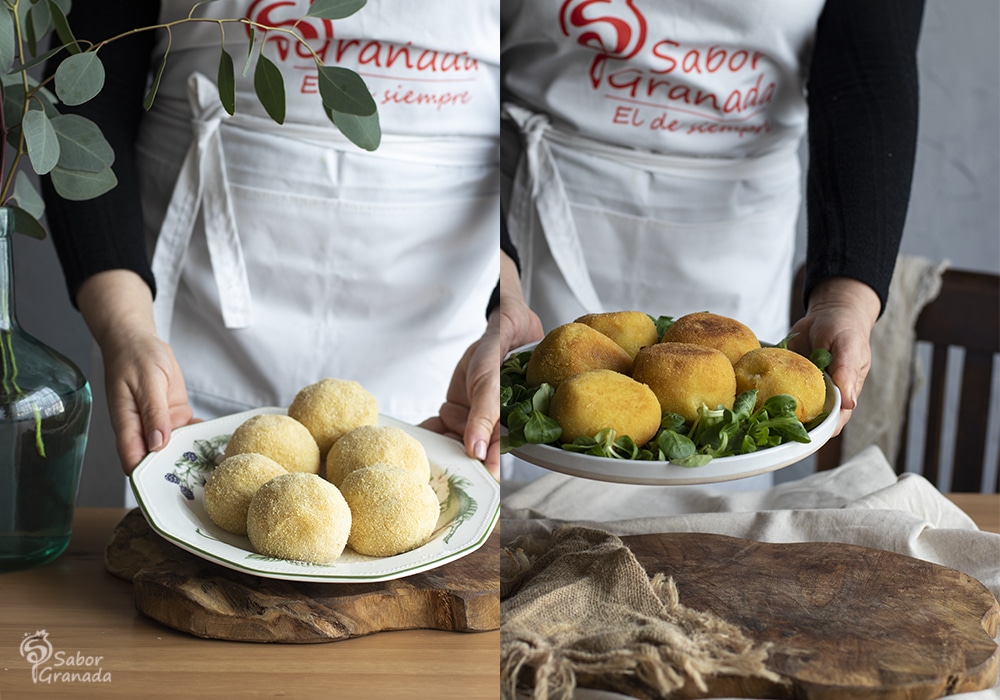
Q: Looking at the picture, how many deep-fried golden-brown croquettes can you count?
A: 6